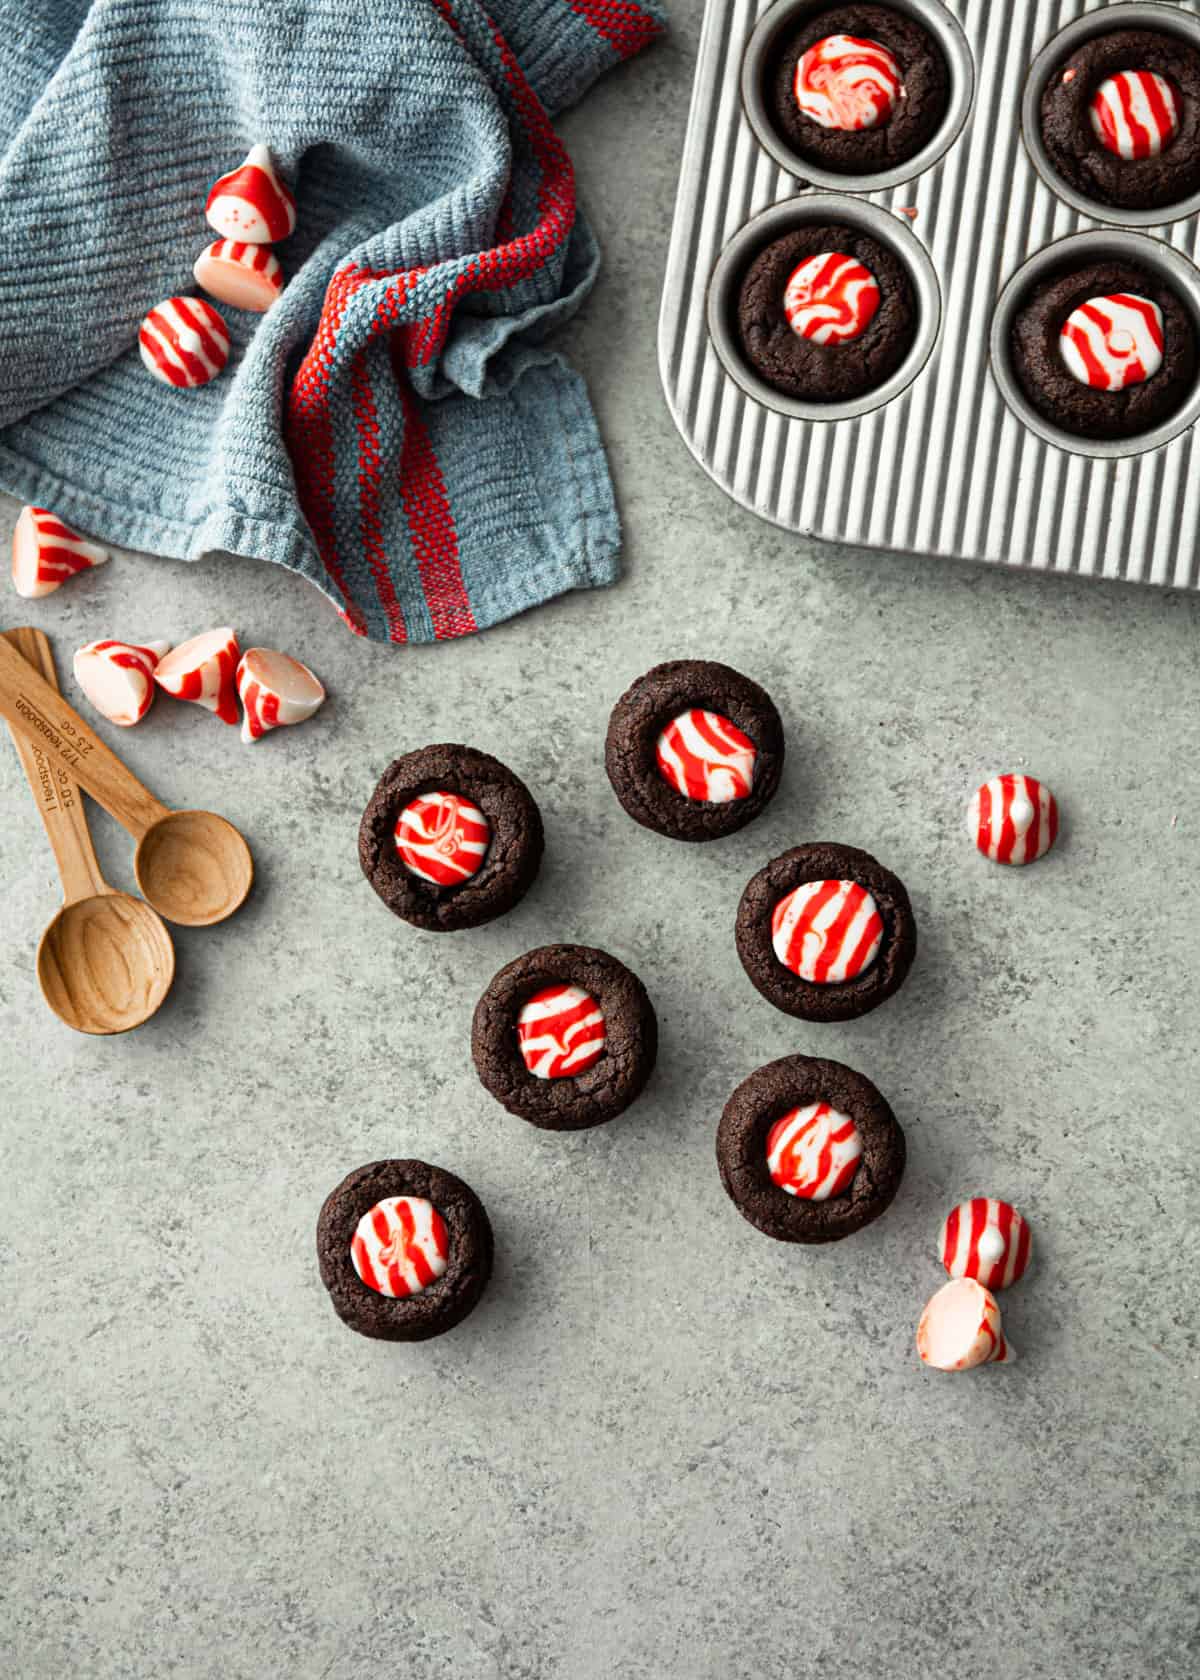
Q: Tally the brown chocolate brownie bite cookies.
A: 10